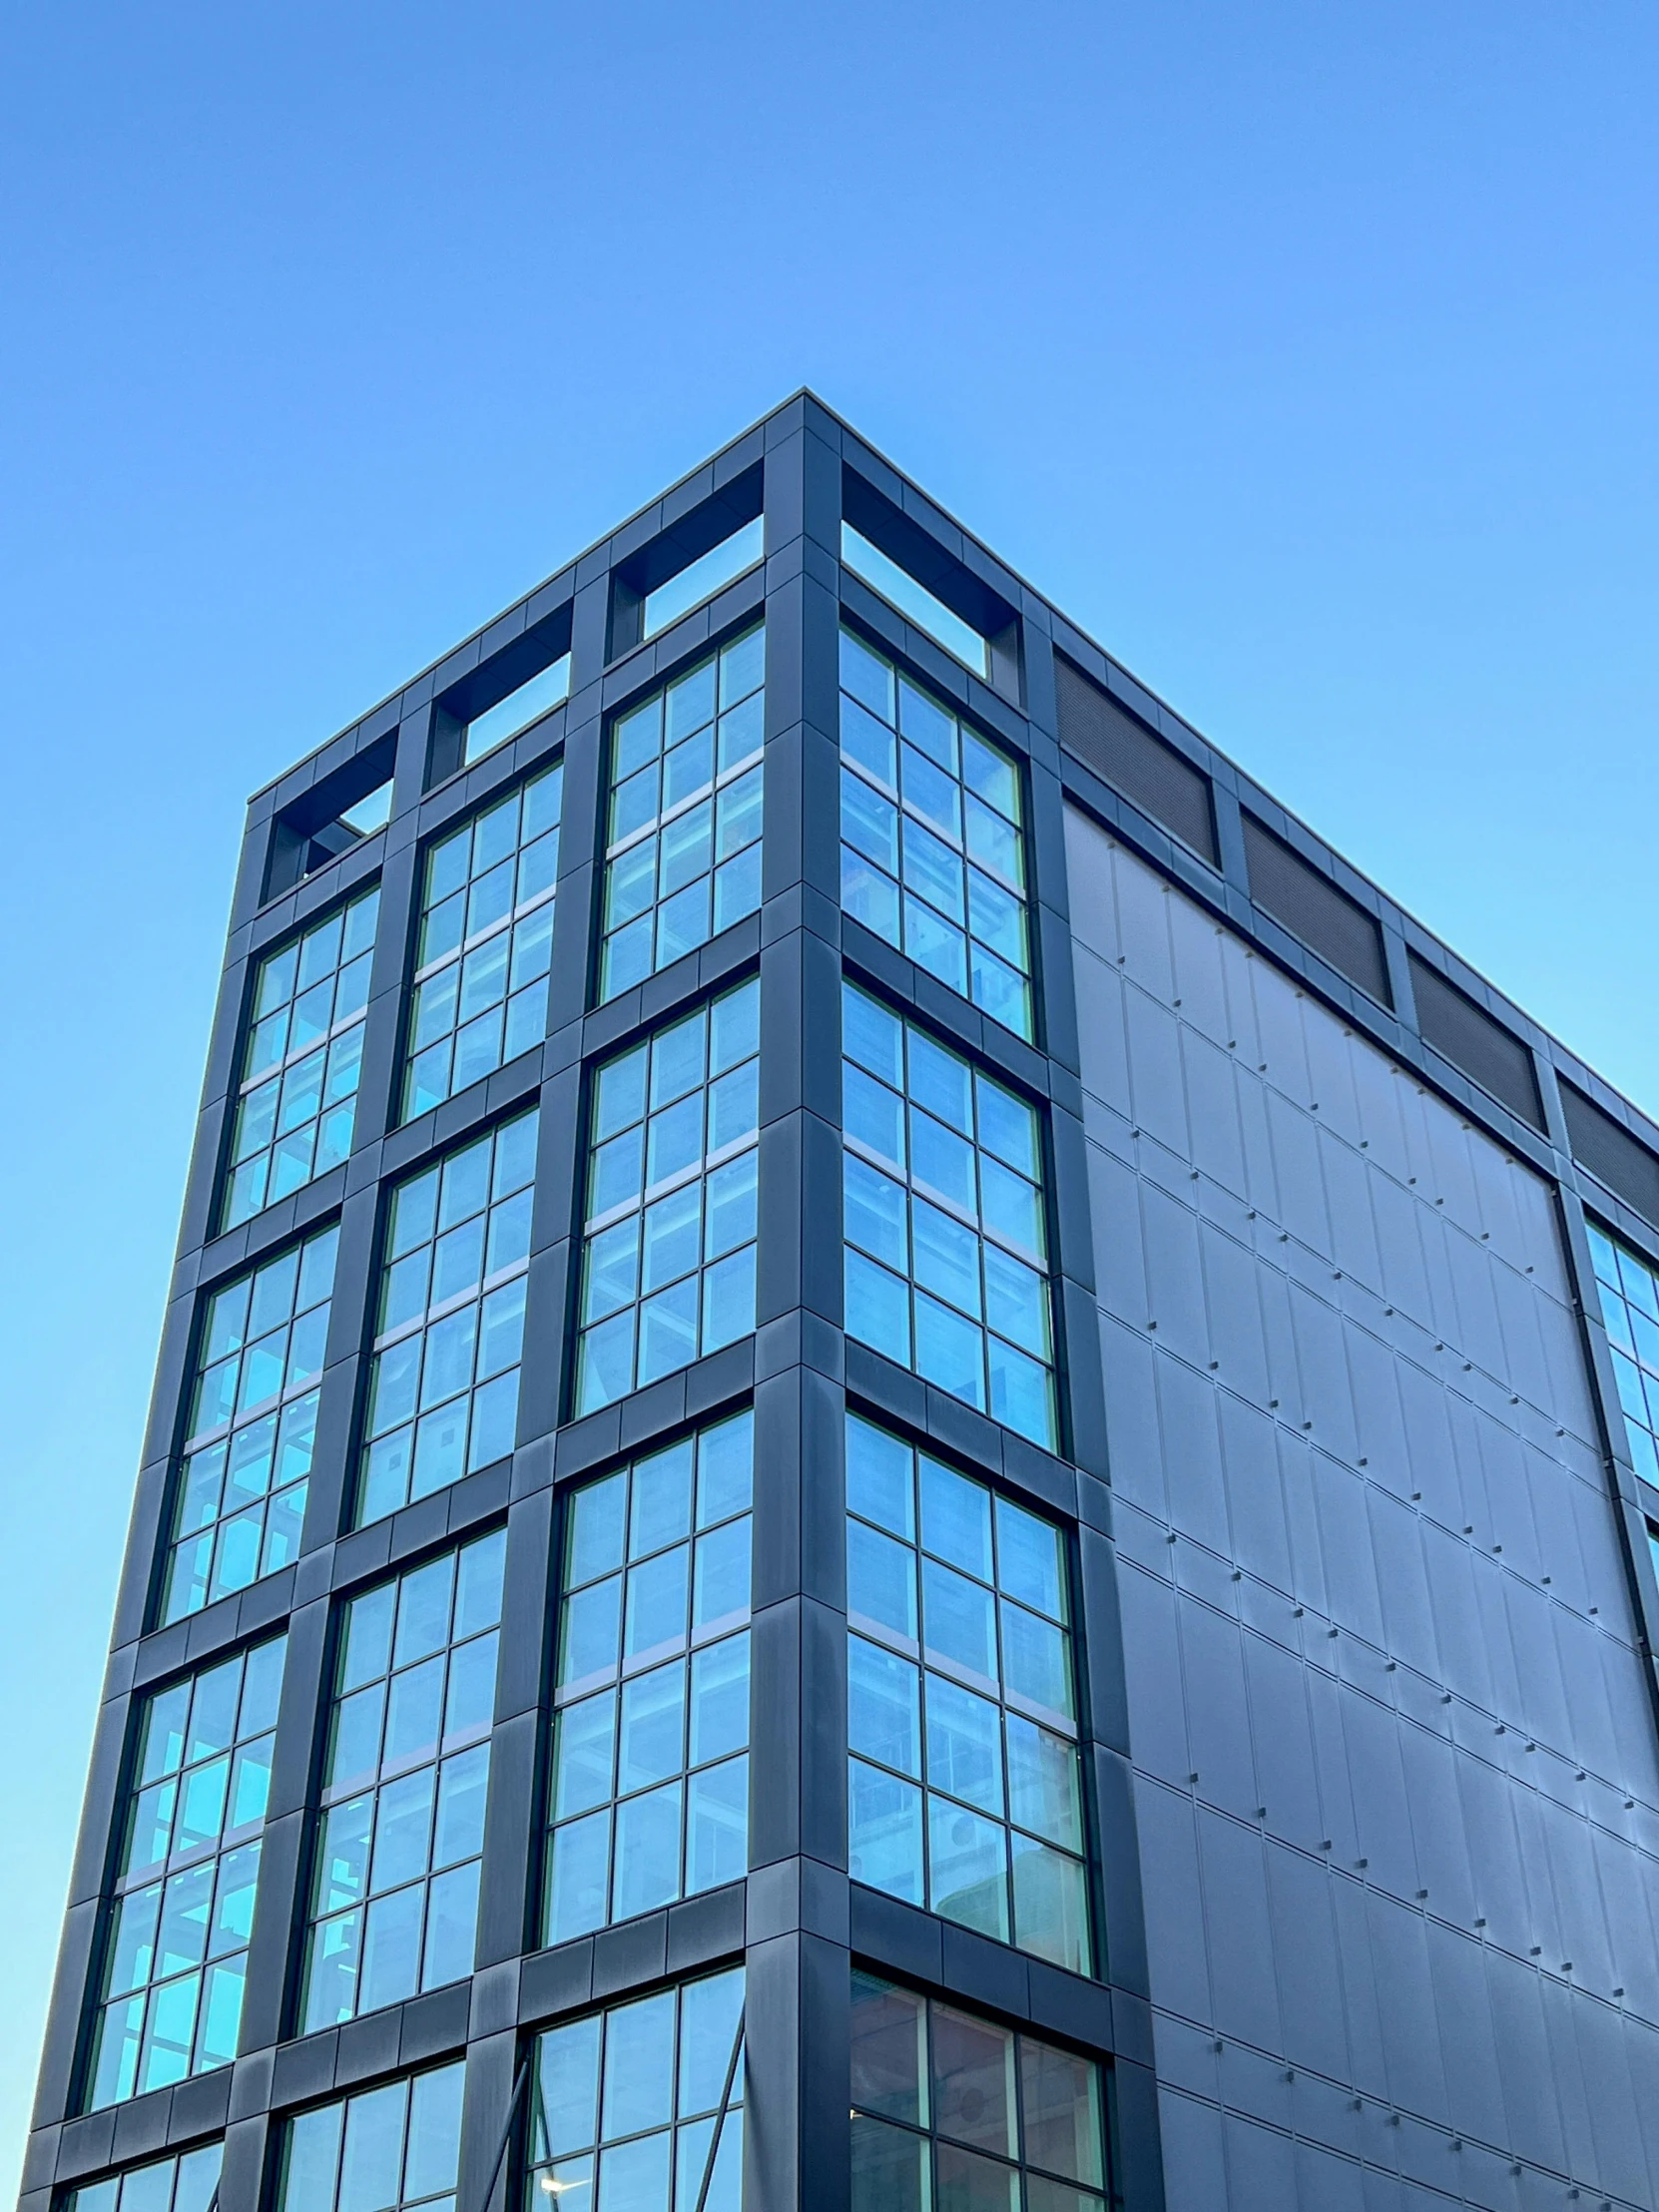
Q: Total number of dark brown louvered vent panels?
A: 4